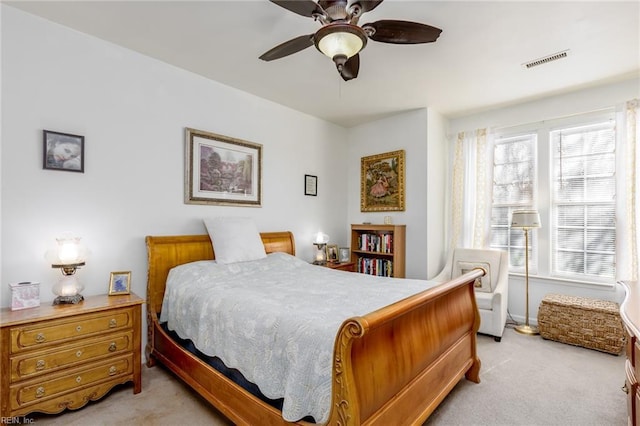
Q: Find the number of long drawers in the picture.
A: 3